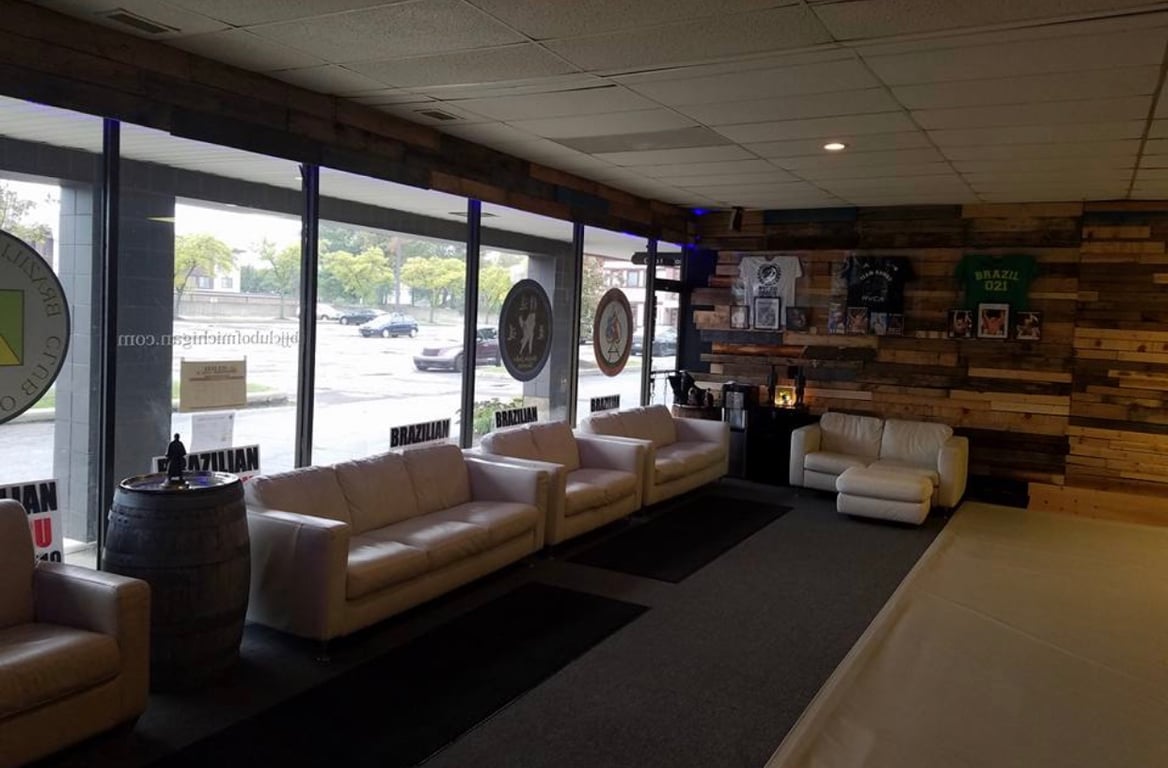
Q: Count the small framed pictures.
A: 10